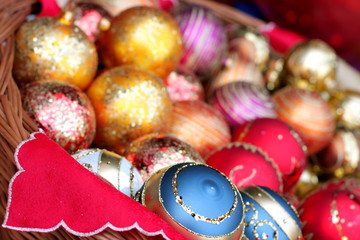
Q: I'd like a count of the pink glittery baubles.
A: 4